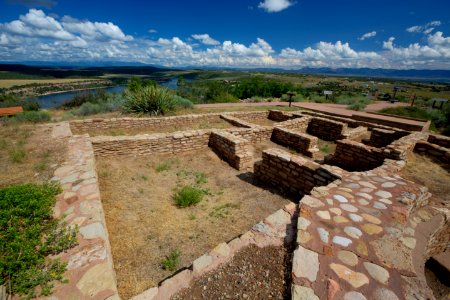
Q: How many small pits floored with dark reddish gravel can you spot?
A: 1